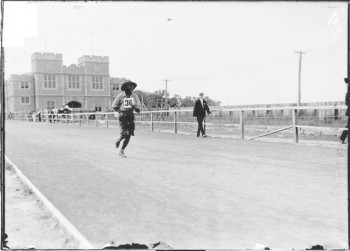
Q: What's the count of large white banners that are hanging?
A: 0